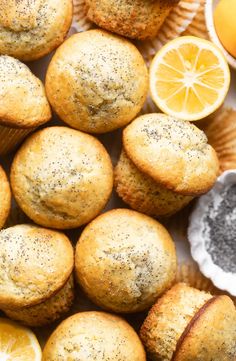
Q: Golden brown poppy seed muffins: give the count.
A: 11